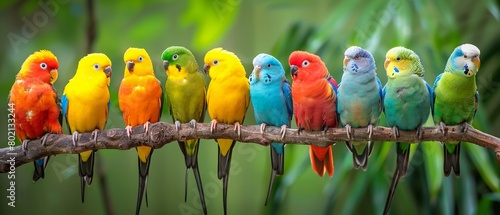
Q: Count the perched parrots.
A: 10